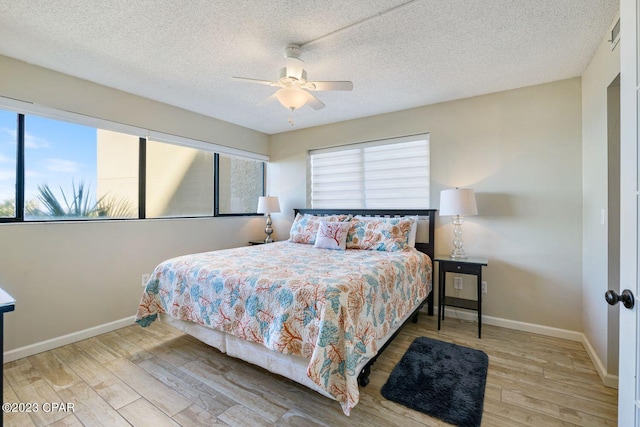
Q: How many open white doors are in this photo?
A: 1